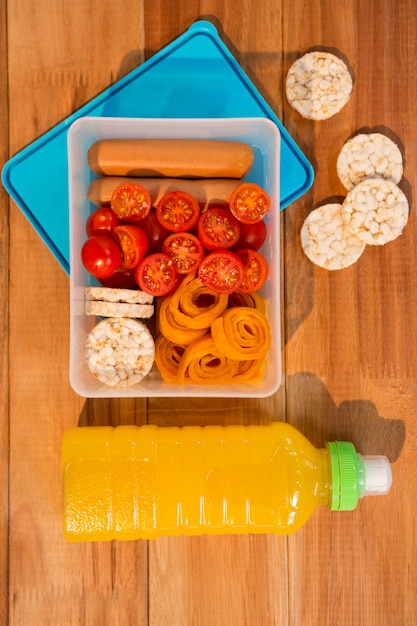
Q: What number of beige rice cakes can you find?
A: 7